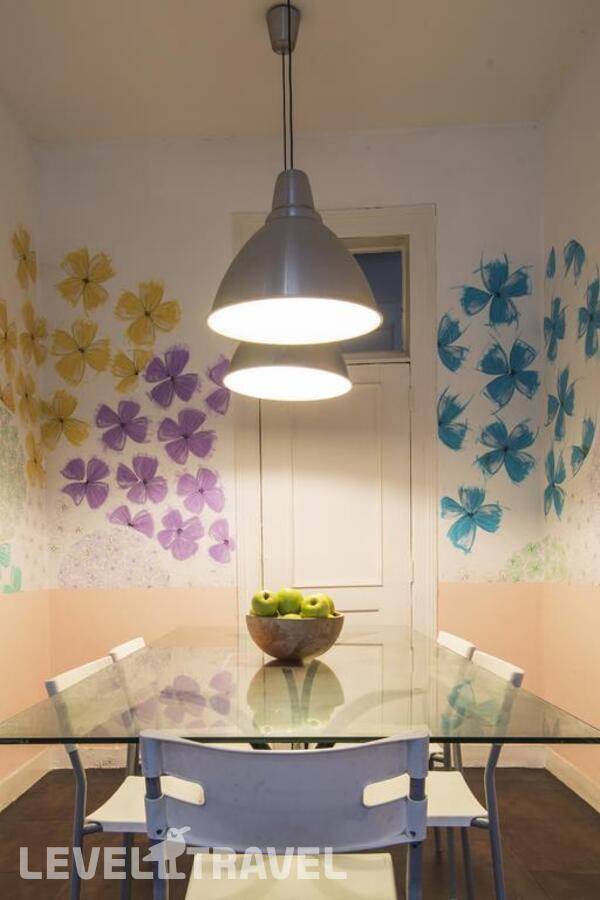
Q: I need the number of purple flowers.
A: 10